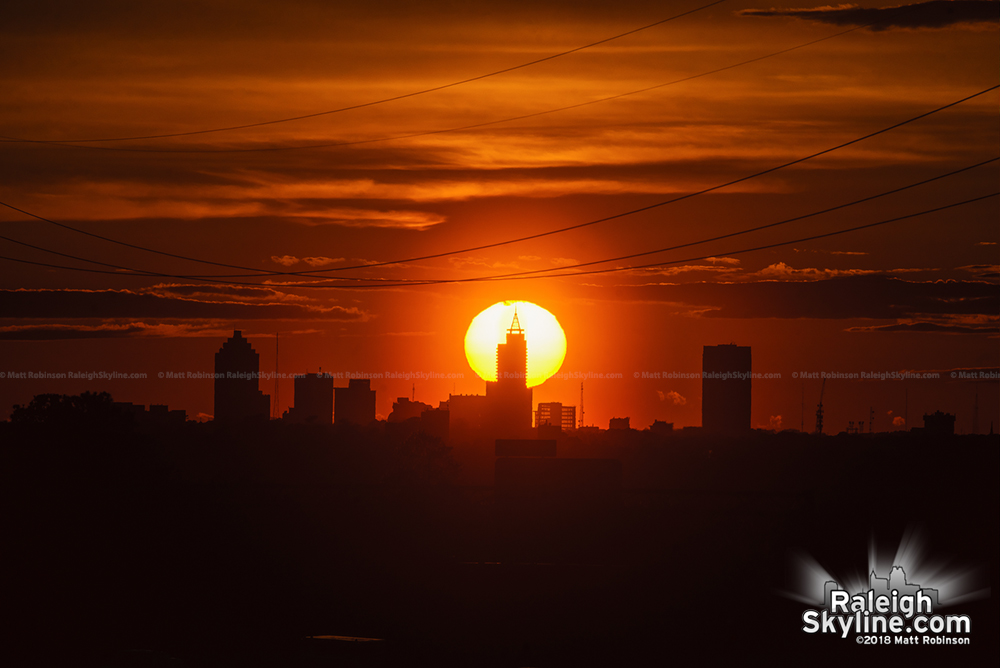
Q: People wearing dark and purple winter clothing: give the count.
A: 0